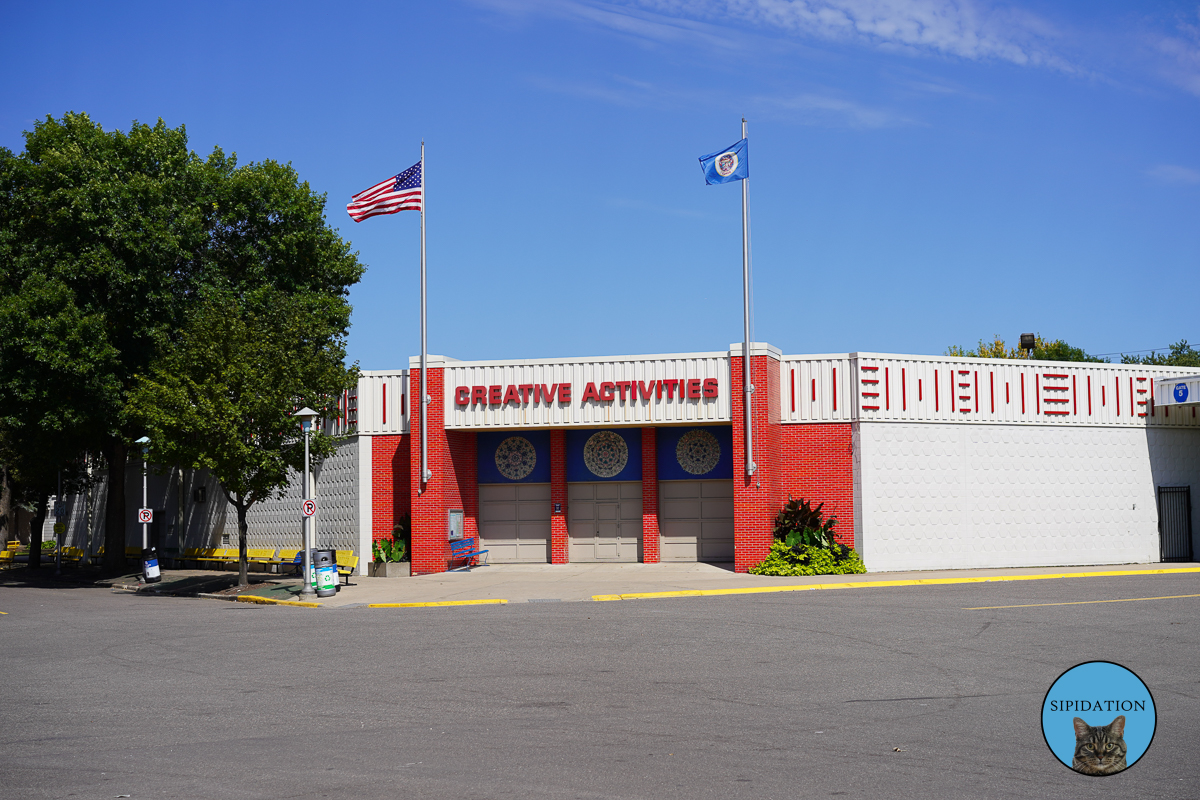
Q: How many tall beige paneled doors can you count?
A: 3